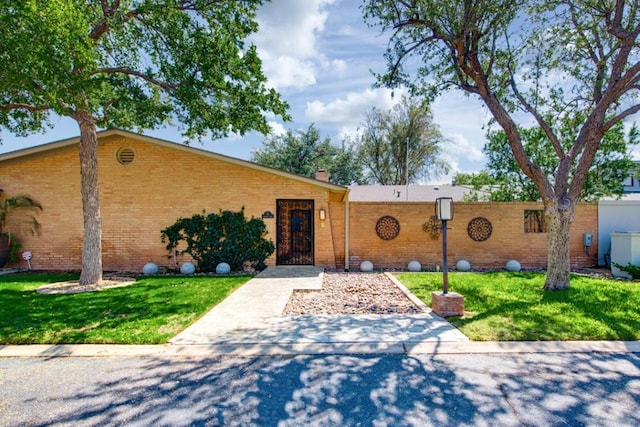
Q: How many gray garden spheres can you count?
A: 7